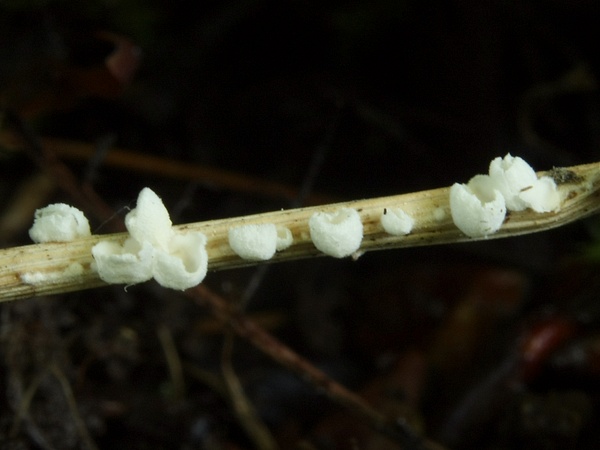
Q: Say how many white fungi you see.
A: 11